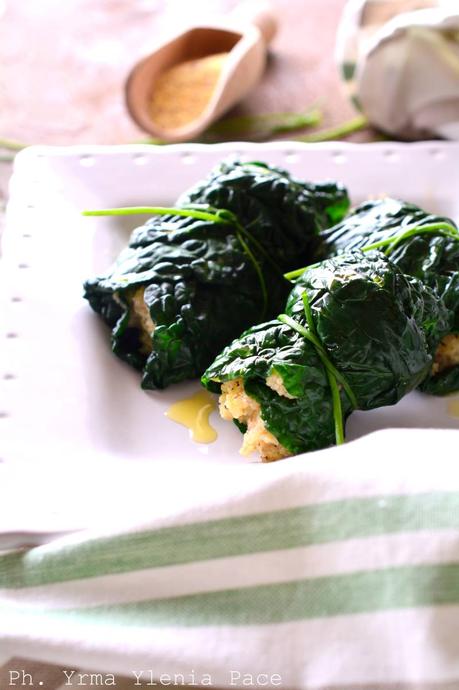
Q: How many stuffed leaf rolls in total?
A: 3